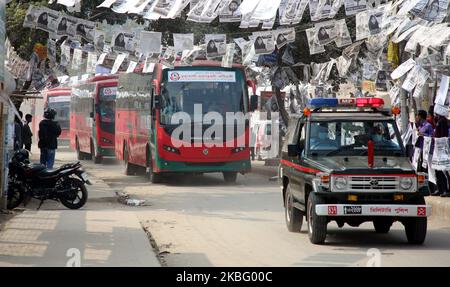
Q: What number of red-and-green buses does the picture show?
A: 3